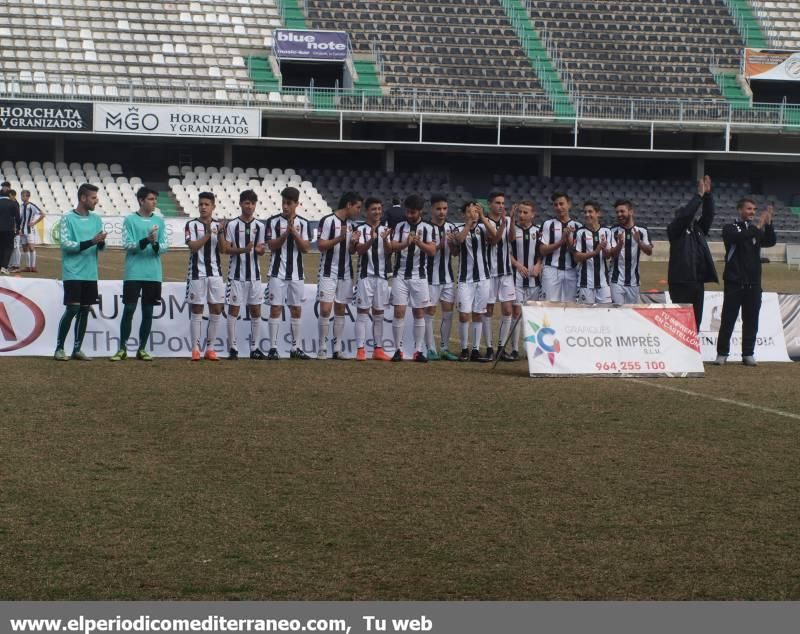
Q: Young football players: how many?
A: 15